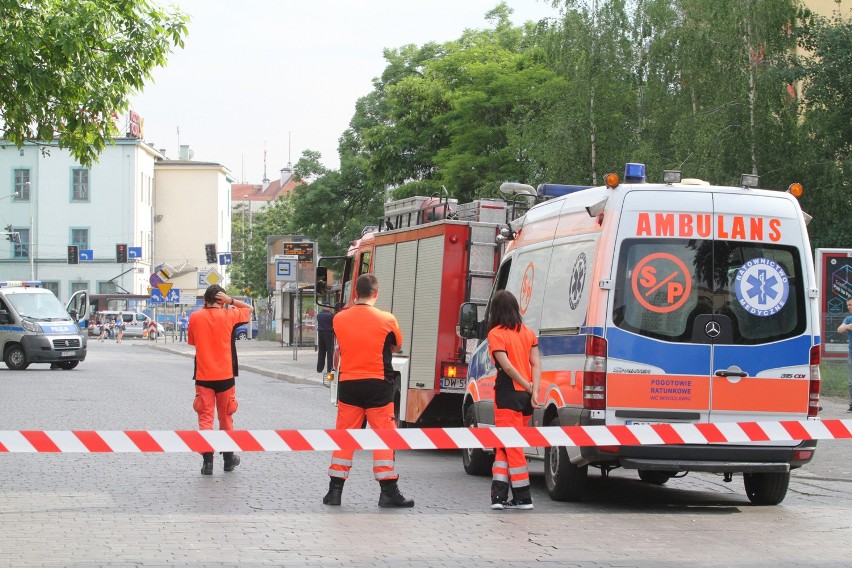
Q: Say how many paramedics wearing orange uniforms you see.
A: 3